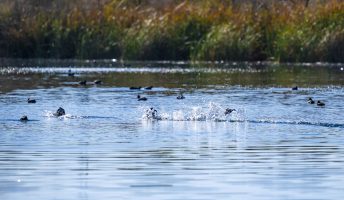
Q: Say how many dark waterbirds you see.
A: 15